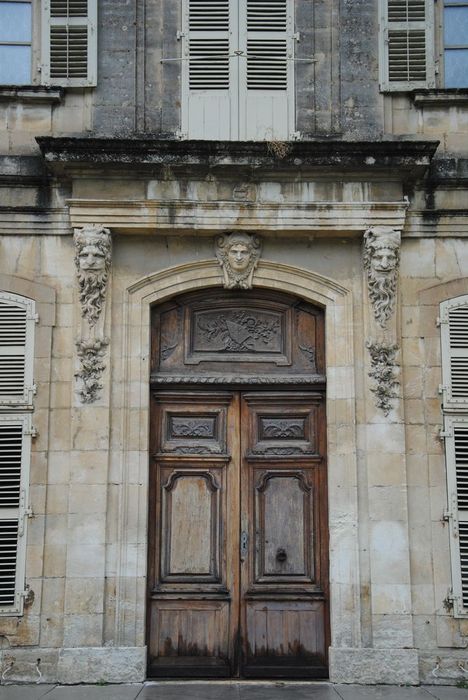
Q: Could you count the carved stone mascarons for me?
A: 3